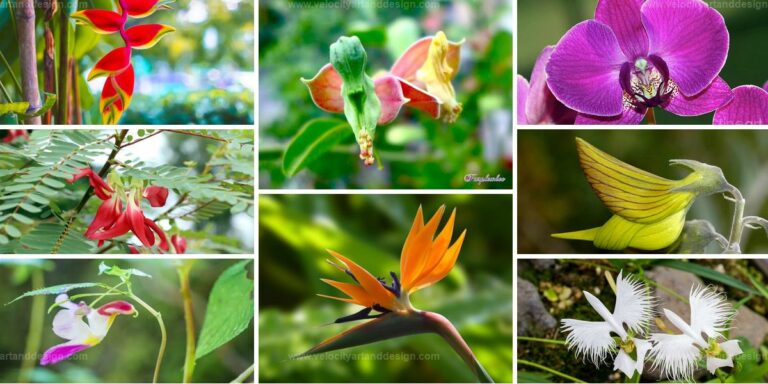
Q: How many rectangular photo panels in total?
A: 8